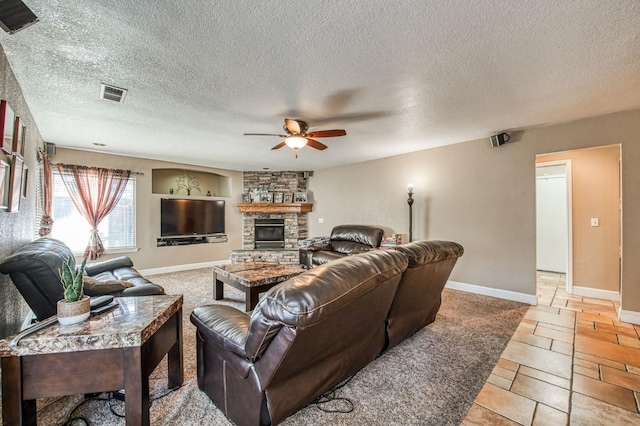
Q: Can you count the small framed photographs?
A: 5